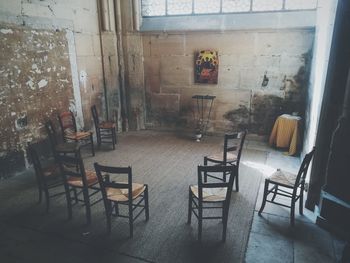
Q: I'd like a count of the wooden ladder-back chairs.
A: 9